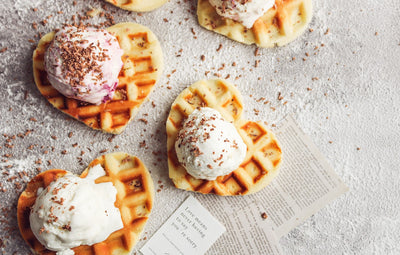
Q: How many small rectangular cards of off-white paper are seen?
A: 1